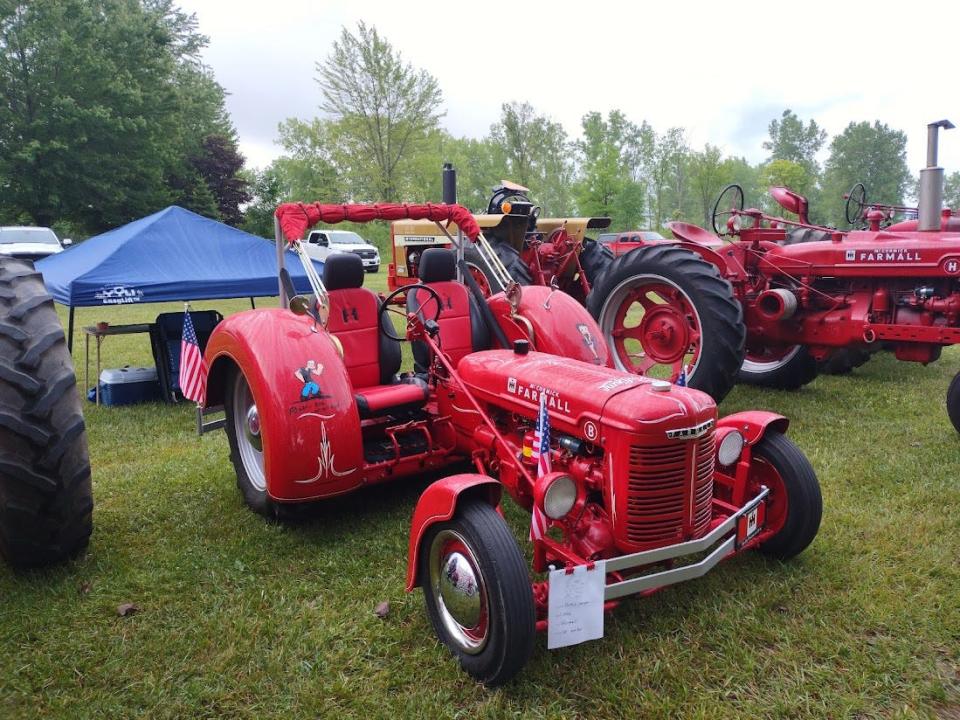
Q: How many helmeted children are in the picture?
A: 0